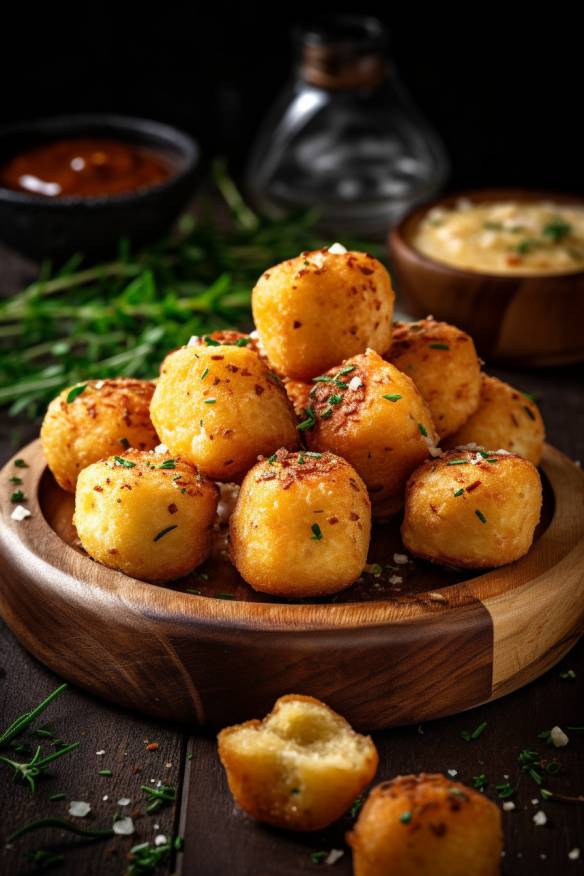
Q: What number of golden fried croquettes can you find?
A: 12